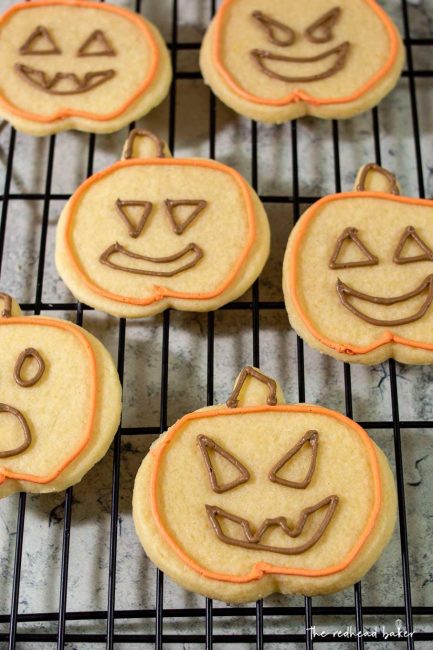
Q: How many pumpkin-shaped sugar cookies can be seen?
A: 6